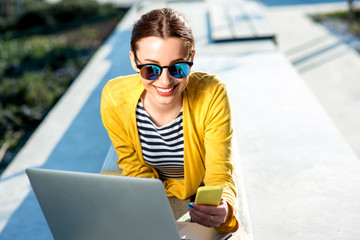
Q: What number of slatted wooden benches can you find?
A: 1